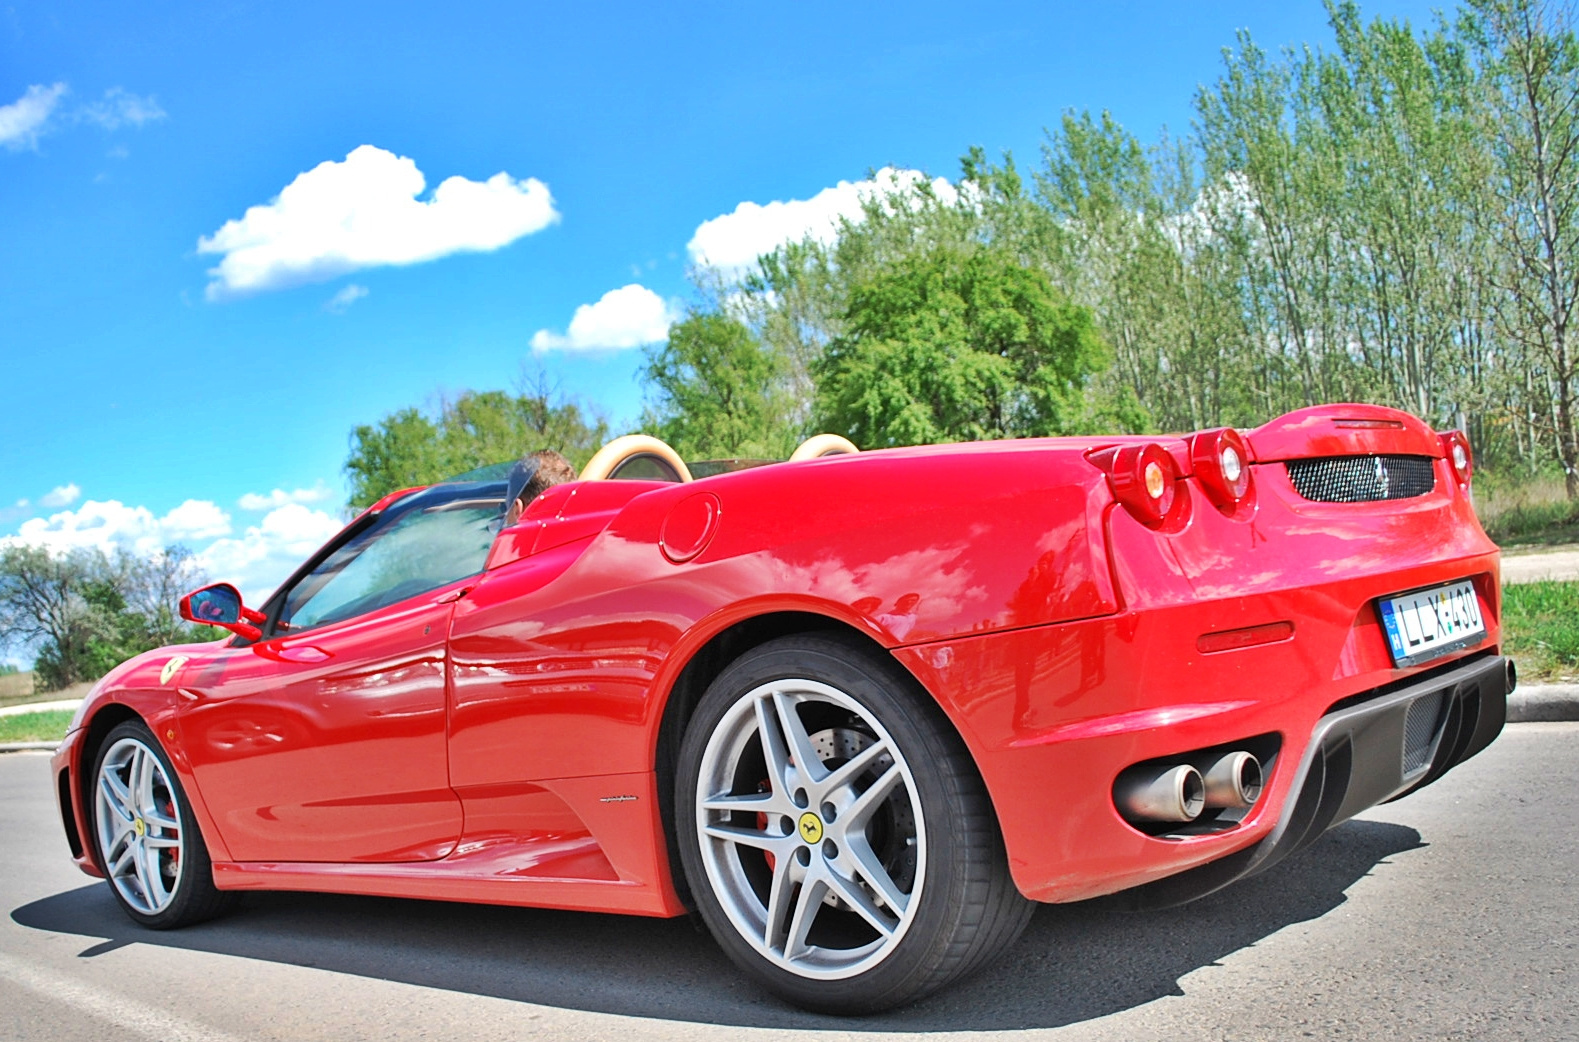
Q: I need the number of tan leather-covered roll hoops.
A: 2